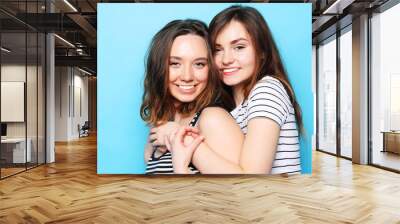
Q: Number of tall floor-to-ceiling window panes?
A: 3